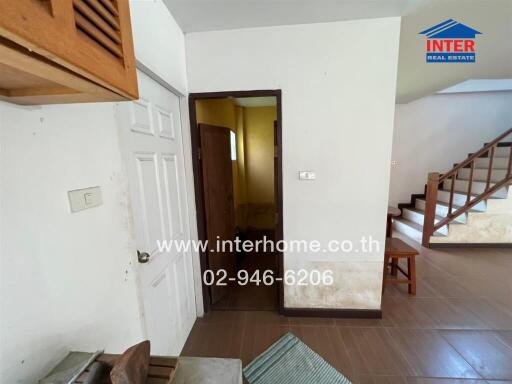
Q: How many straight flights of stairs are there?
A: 1